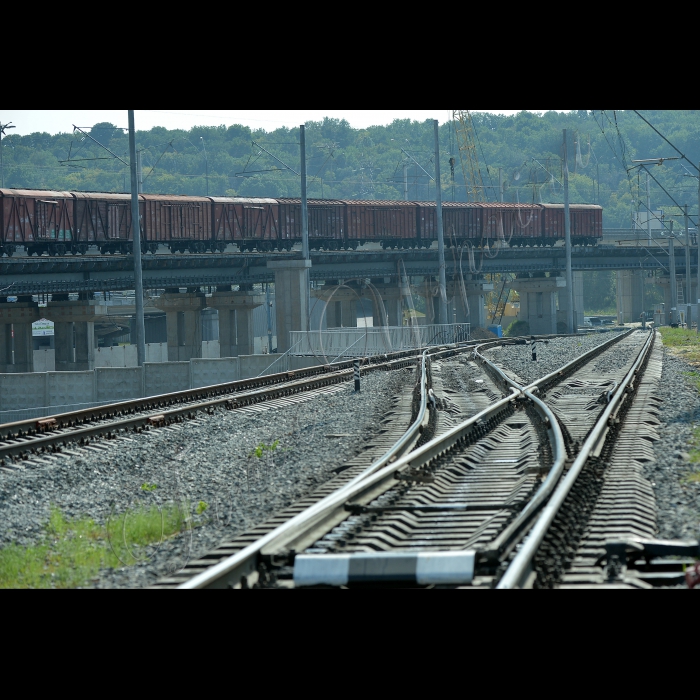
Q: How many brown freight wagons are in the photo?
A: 9